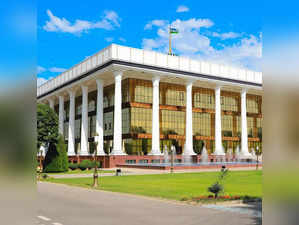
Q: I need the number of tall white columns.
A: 10